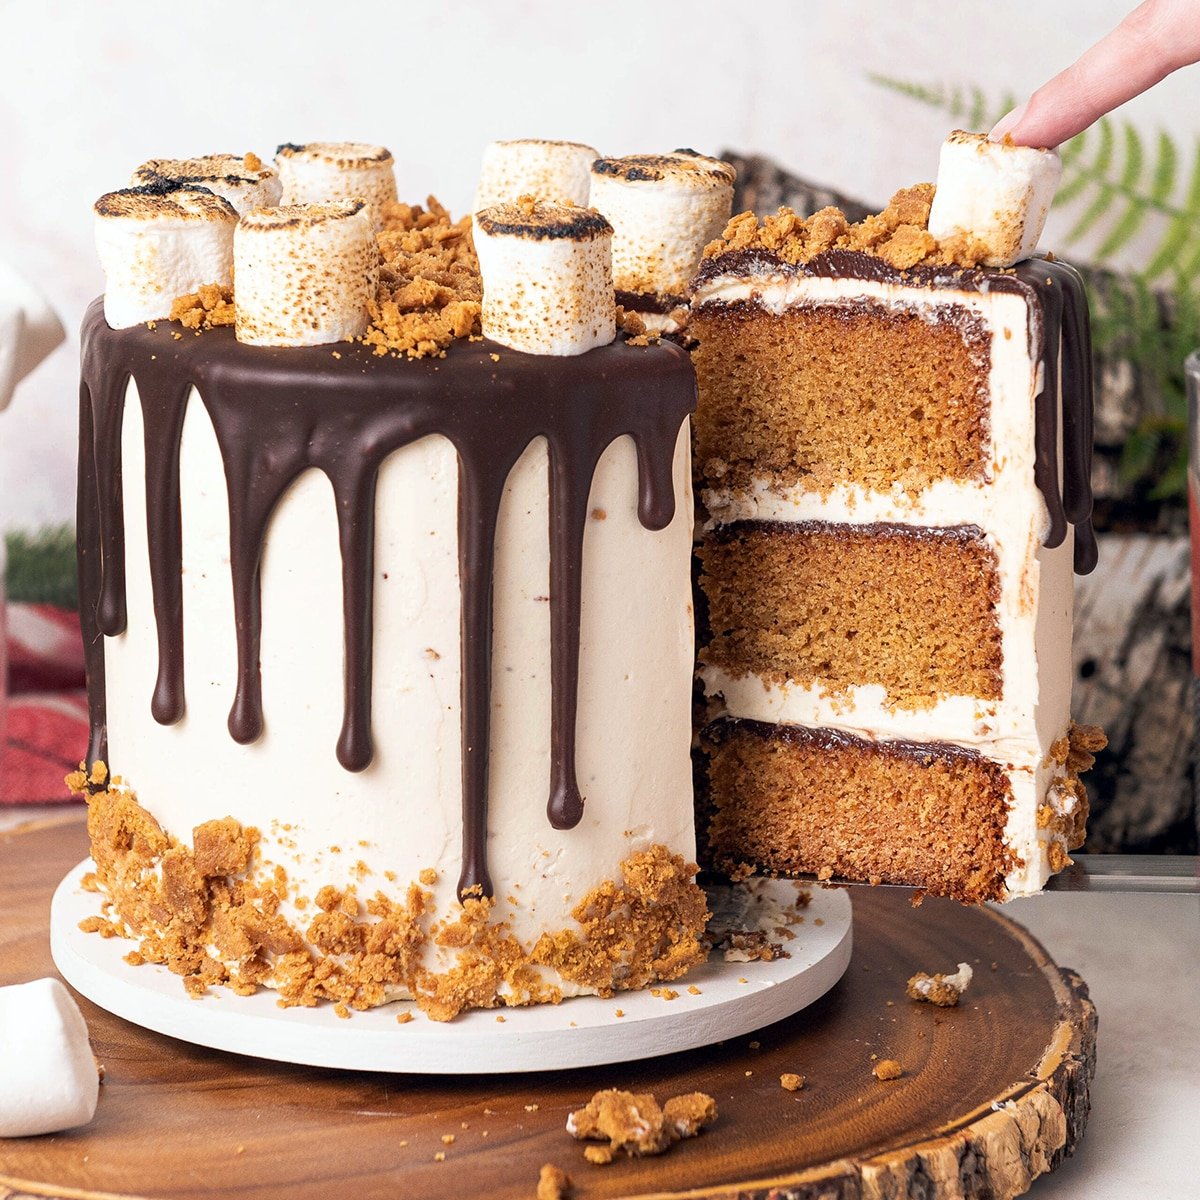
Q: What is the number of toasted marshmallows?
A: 8